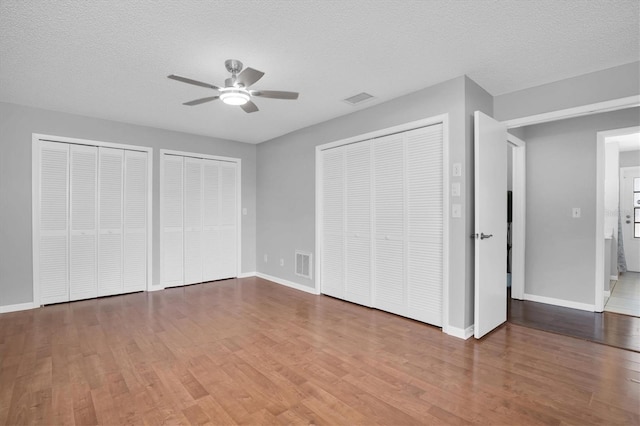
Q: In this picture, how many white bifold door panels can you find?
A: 12